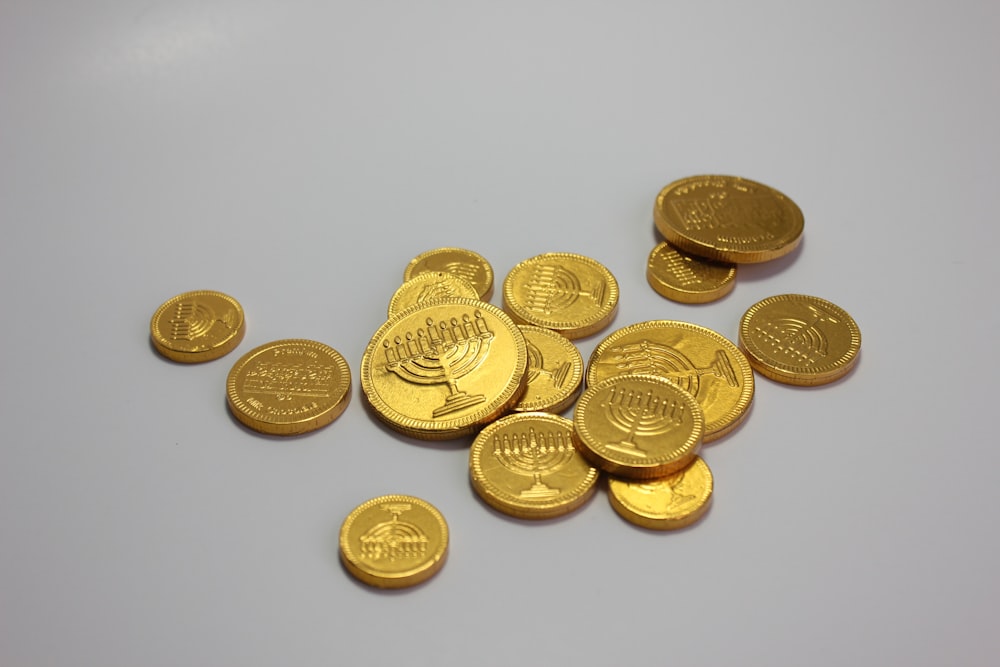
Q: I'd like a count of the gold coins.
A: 15